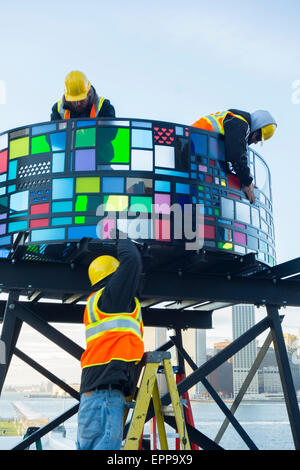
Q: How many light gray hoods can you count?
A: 1